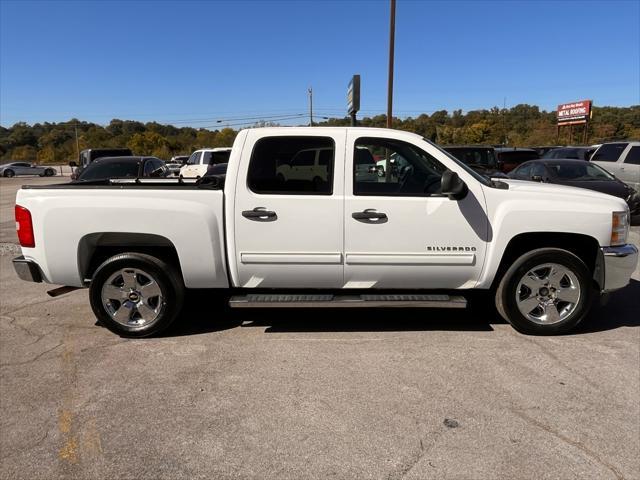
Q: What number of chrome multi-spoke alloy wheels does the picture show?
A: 2